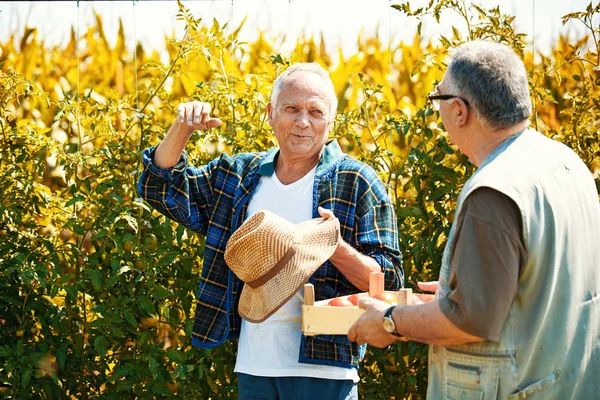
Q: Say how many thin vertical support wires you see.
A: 6